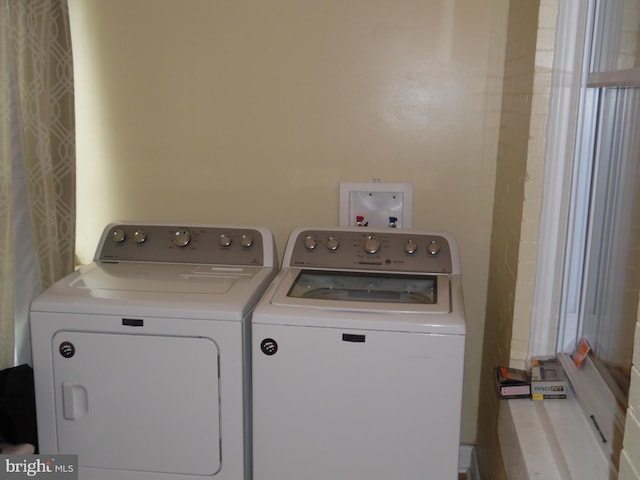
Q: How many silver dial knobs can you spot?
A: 10